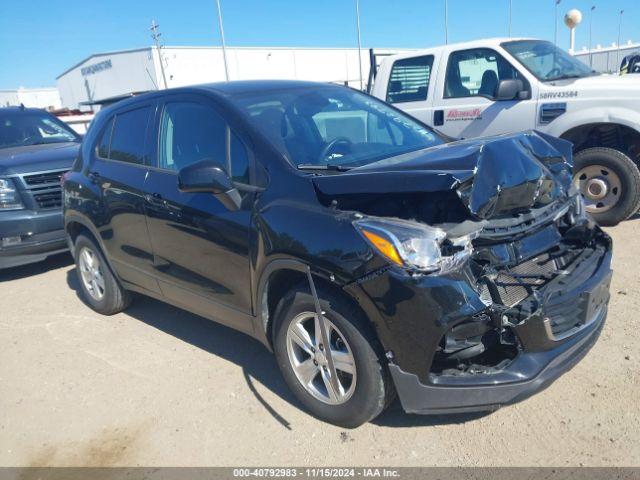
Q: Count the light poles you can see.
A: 7